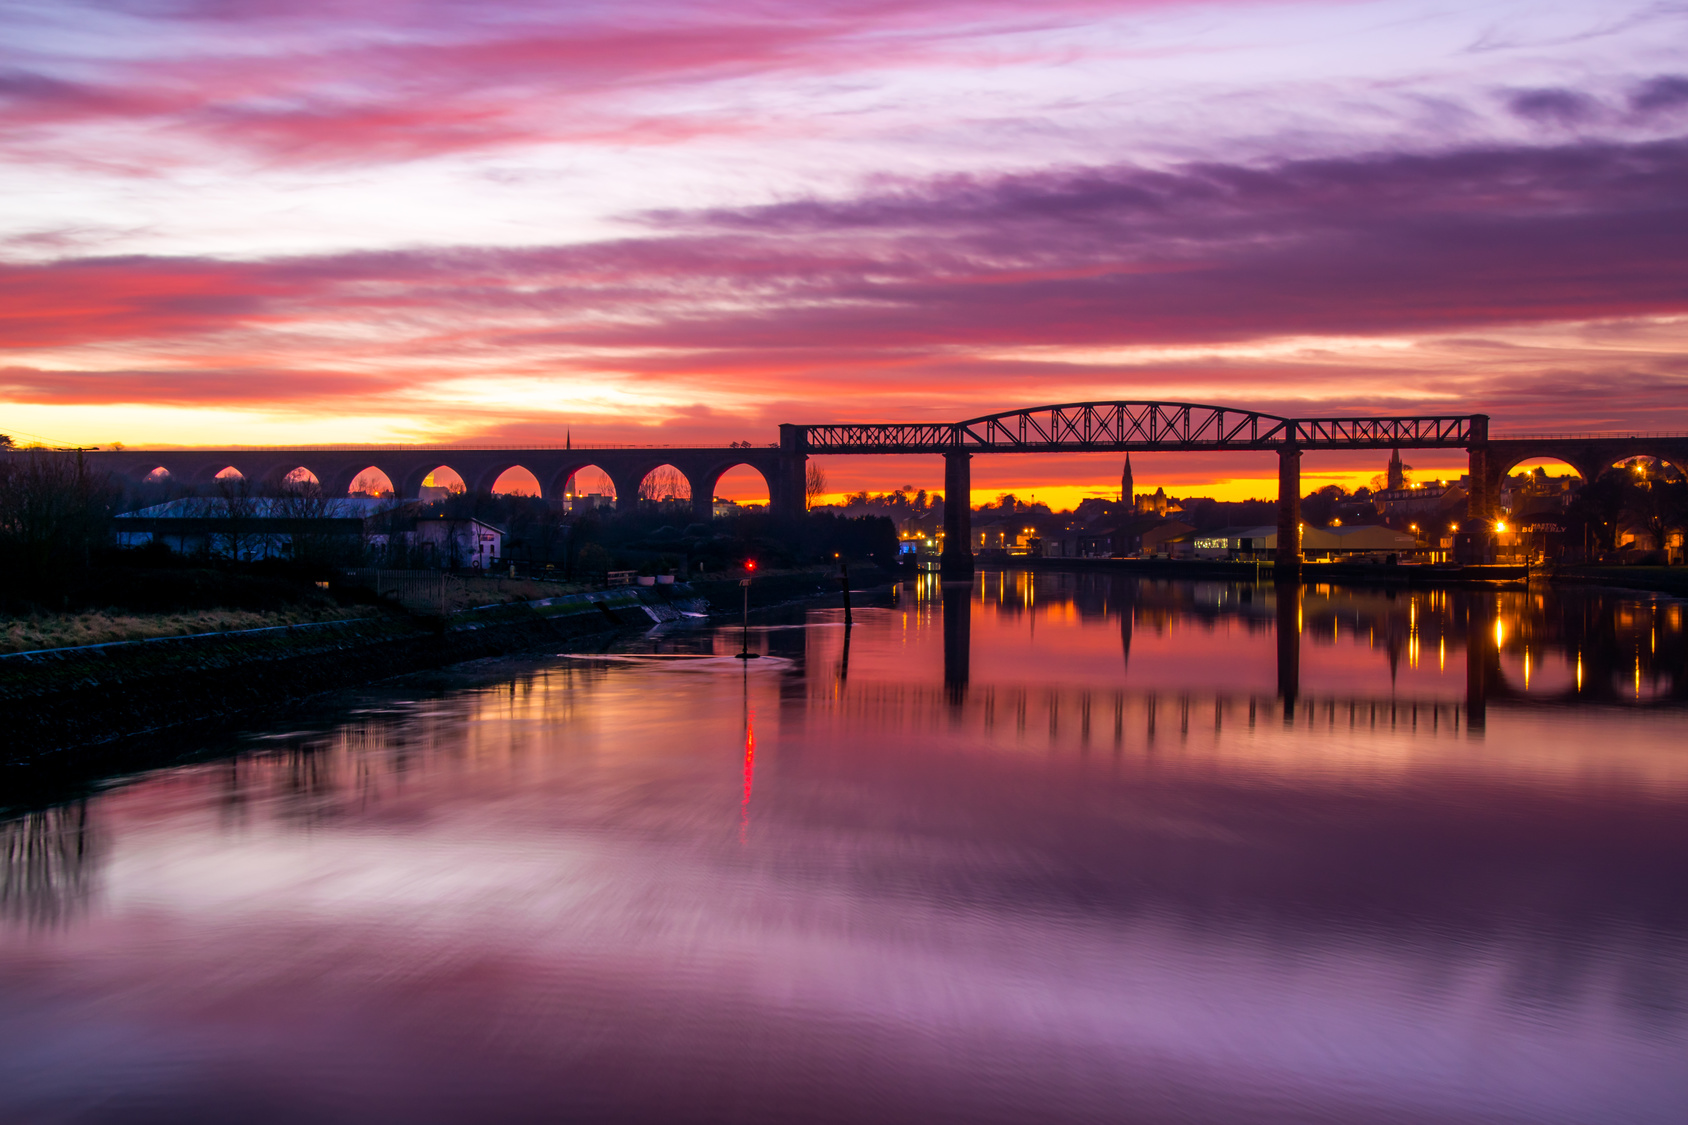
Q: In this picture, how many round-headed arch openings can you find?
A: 11